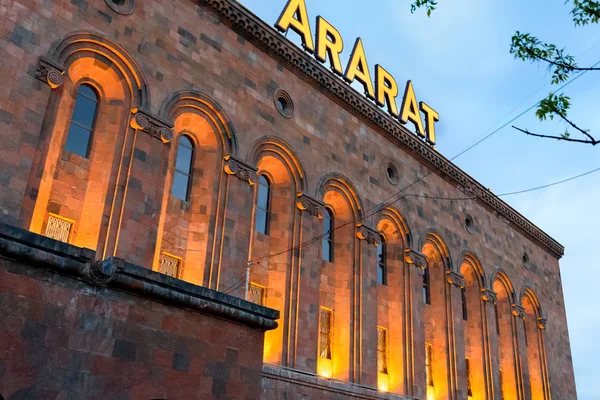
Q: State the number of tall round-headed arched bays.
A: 9